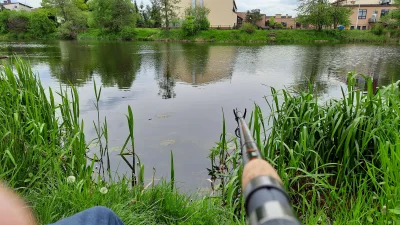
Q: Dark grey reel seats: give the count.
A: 1